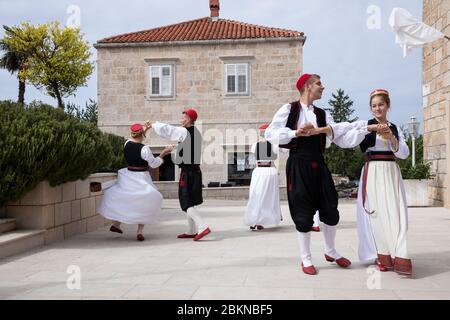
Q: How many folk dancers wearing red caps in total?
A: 5